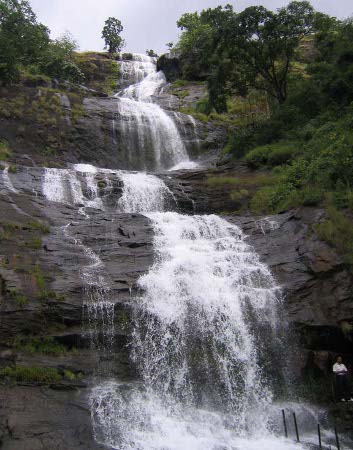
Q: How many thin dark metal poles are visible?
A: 4